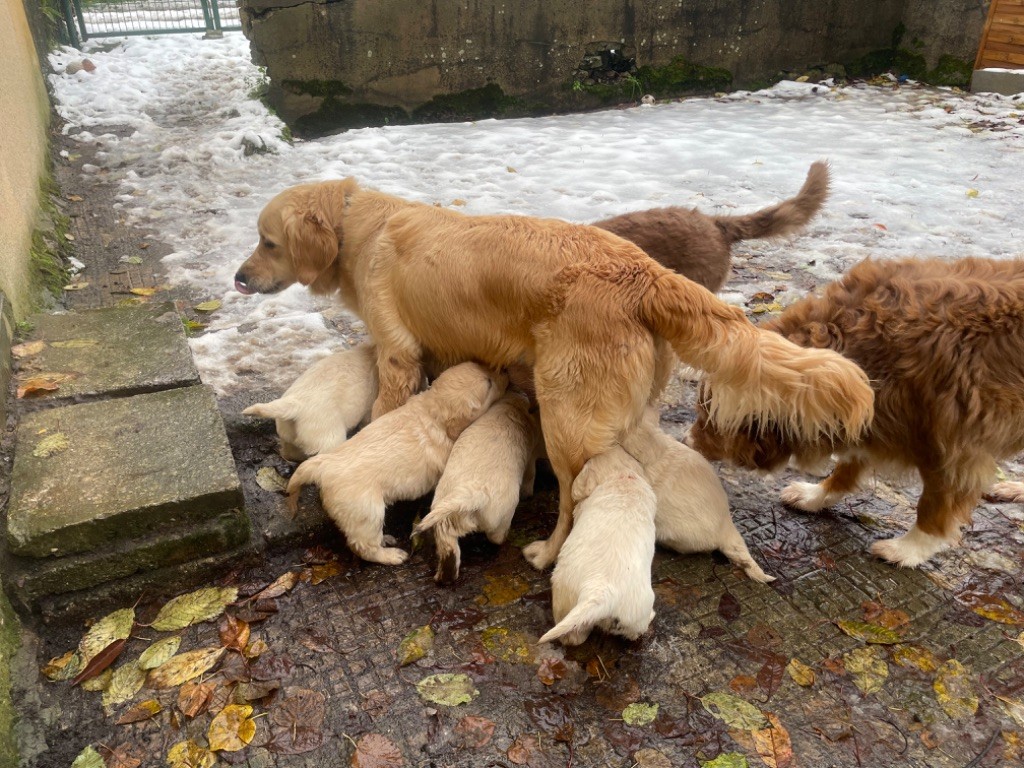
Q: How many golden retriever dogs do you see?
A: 6